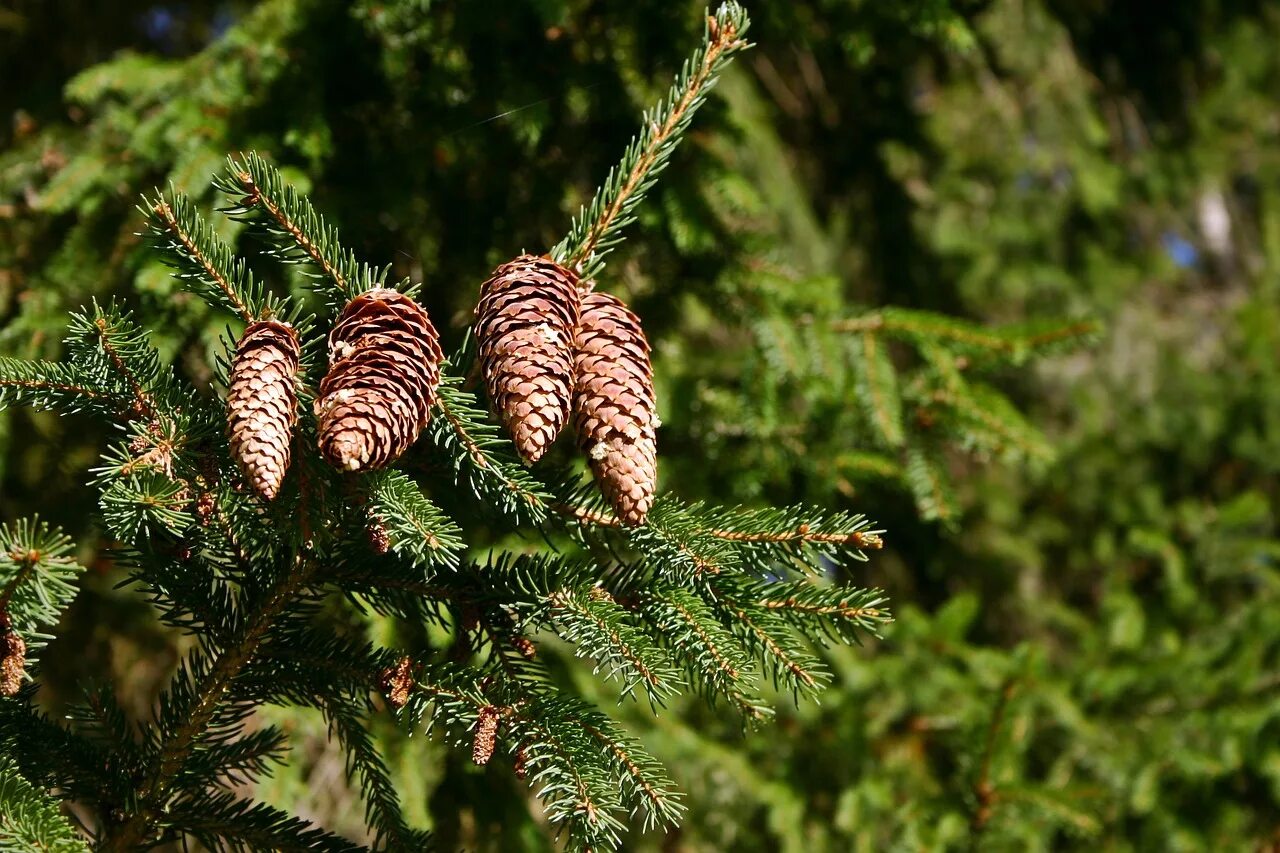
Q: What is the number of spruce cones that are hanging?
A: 4